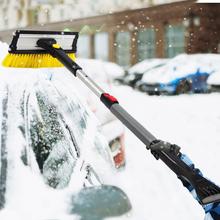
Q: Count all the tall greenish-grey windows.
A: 3